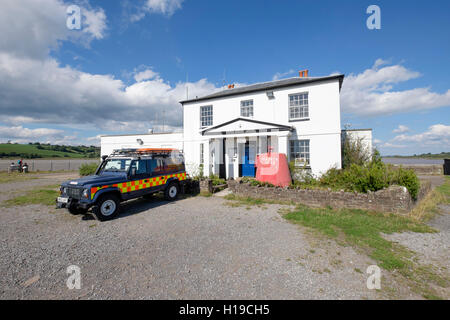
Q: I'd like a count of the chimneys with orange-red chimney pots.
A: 2